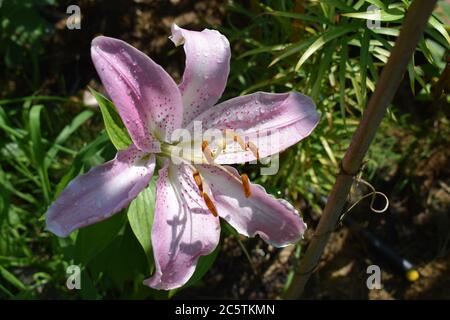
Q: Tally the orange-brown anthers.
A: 6